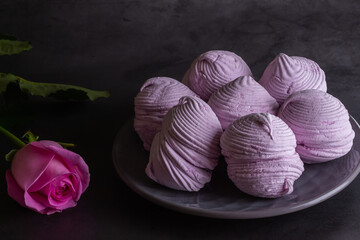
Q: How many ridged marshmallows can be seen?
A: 7